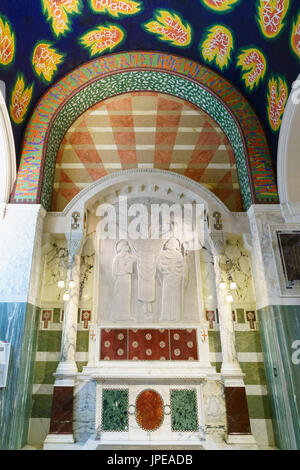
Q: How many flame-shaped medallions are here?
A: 13